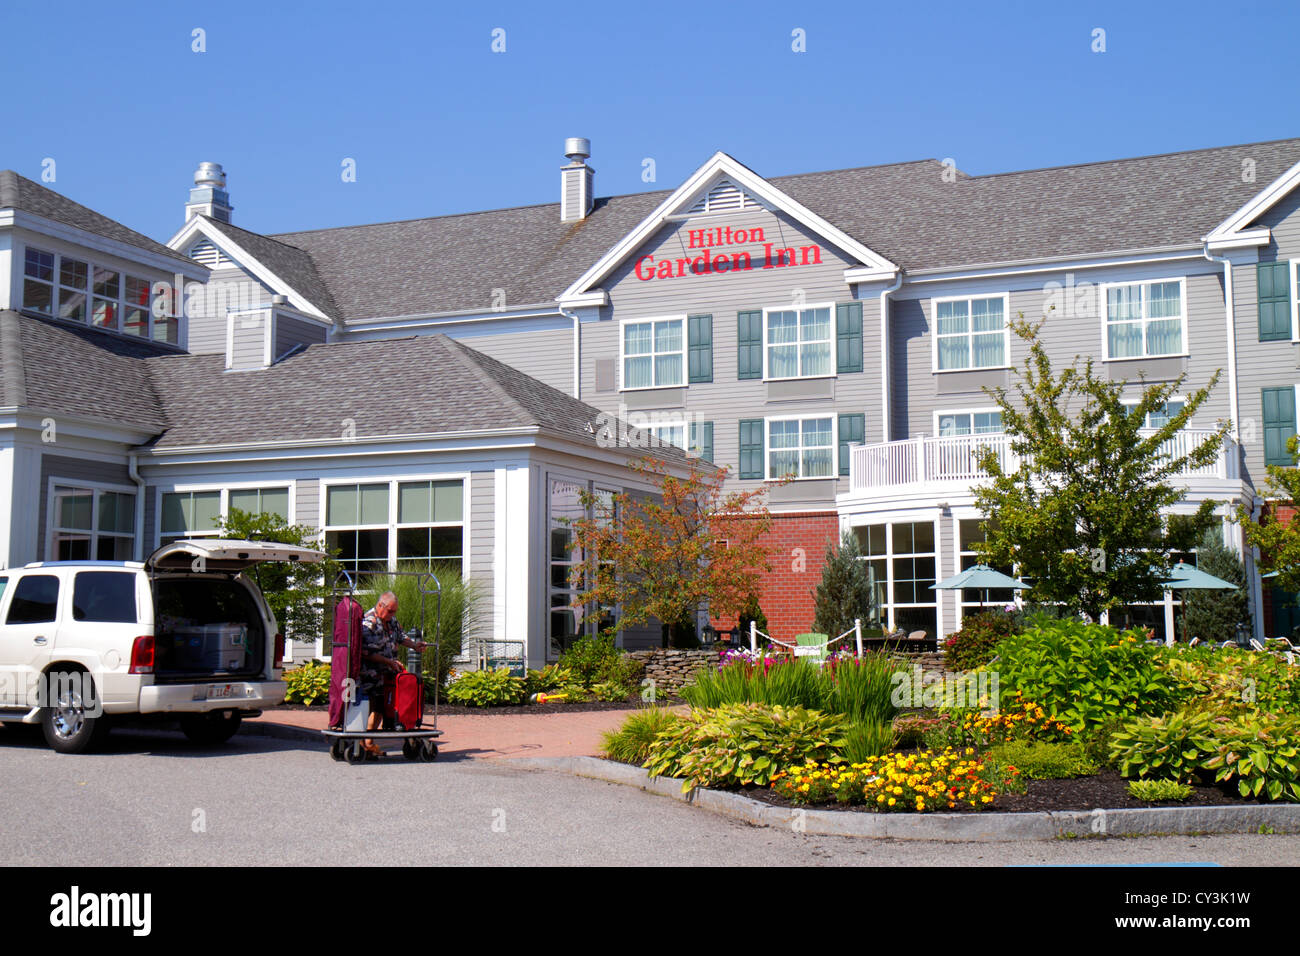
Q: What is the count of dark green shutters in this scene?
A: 8